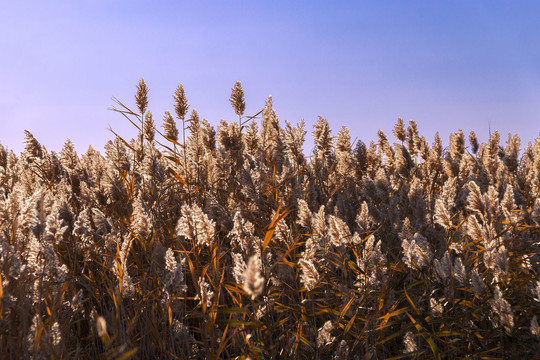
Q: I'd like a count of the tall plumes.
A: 3